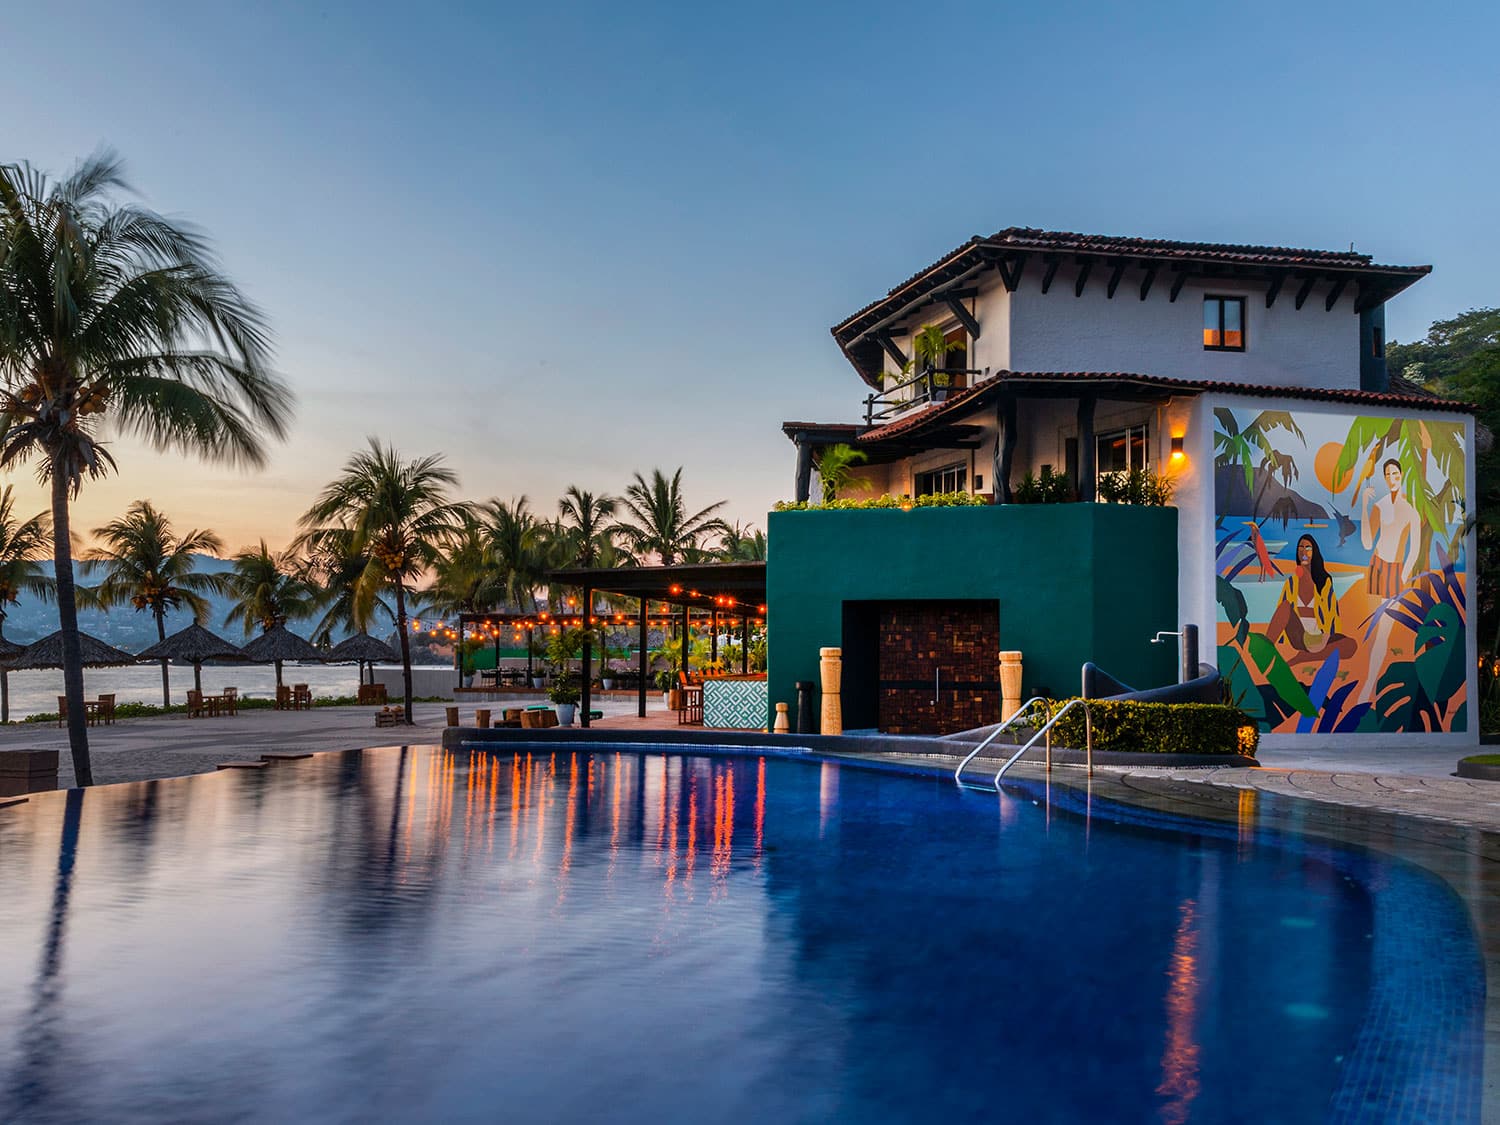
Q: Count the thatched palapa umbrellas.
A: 5